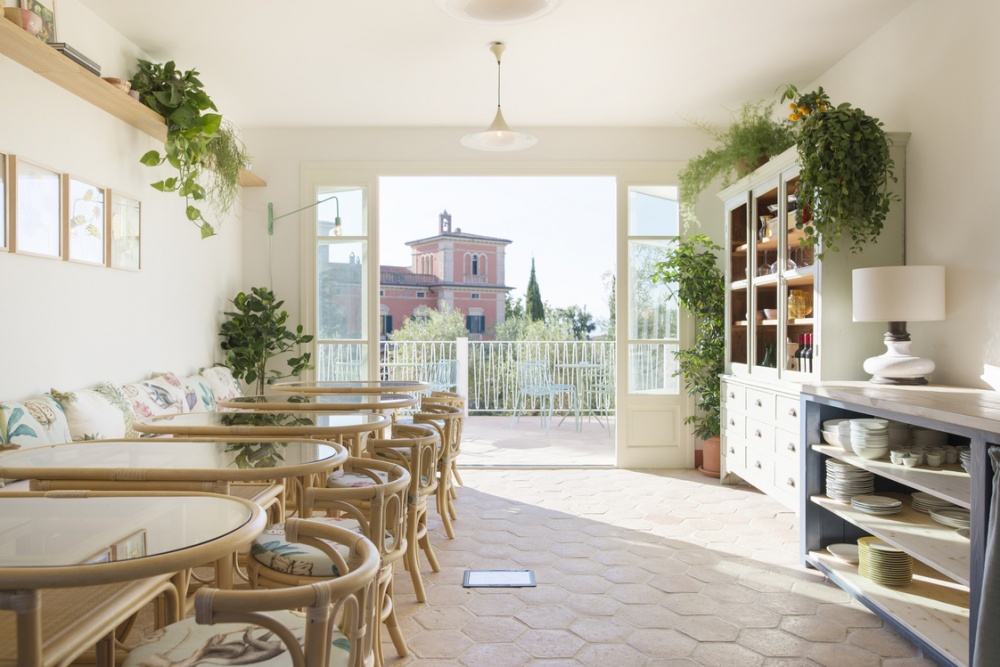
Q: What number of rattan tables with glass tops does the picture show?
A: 5